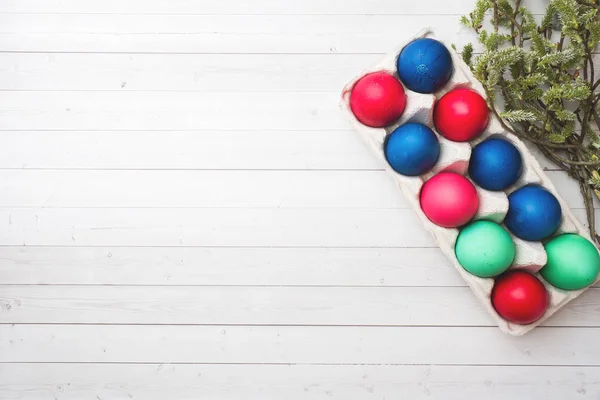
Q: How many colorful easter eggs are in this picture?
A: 10